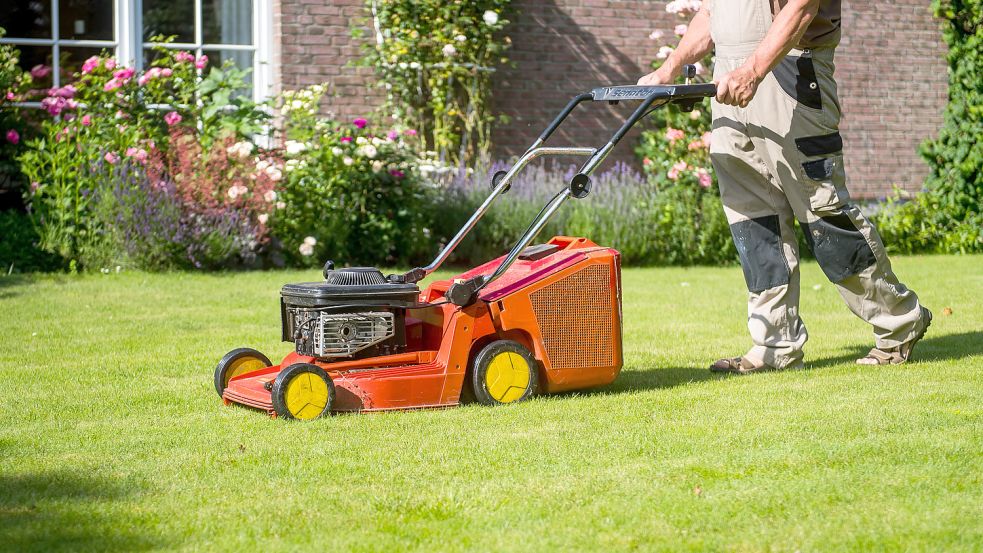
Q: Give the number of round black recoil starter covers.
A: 1